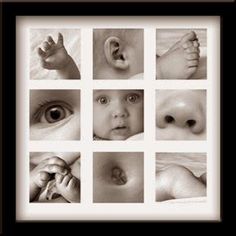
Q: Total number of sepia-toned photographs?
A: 9